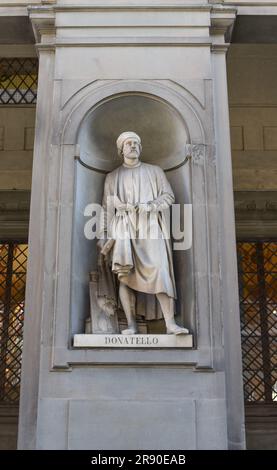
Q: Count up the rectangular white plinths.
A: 1